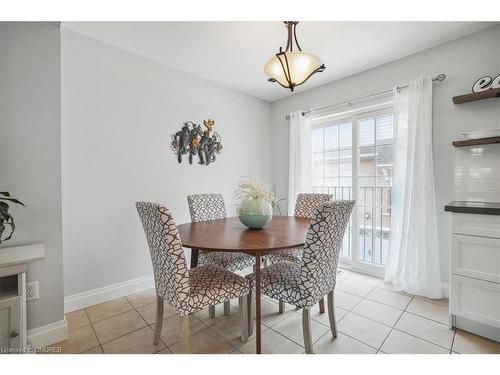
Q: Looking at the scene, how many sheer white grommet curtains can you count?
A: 2